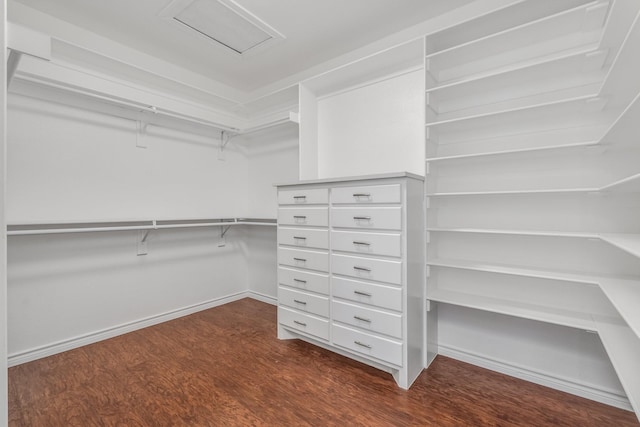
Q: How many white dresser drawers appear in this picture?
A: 14